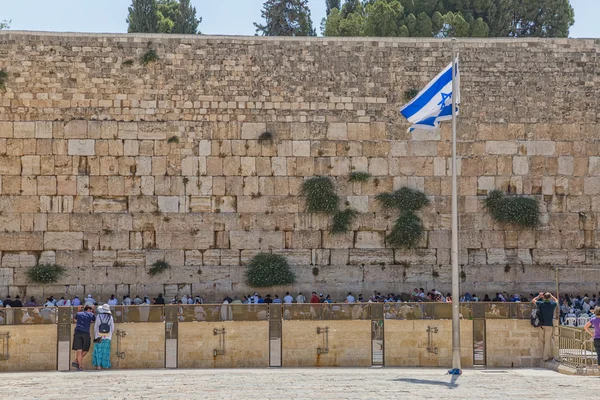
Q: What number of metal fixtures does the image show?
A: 5